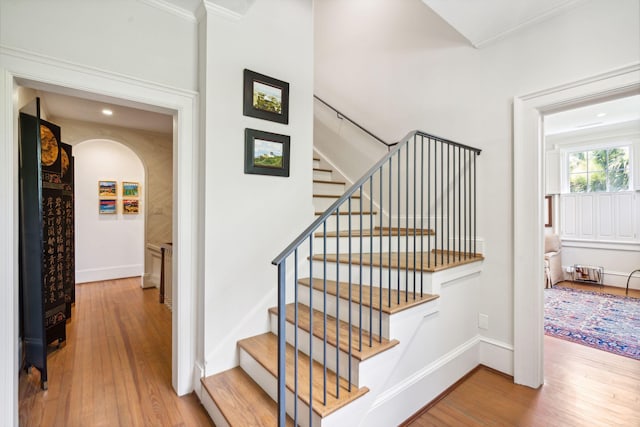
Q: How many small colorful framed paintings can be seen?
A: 4